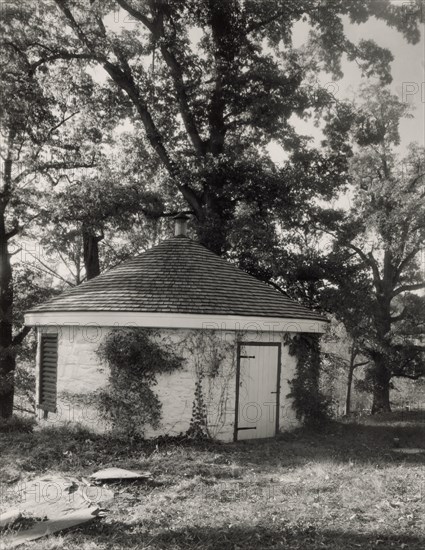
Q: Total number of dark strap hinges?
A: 2